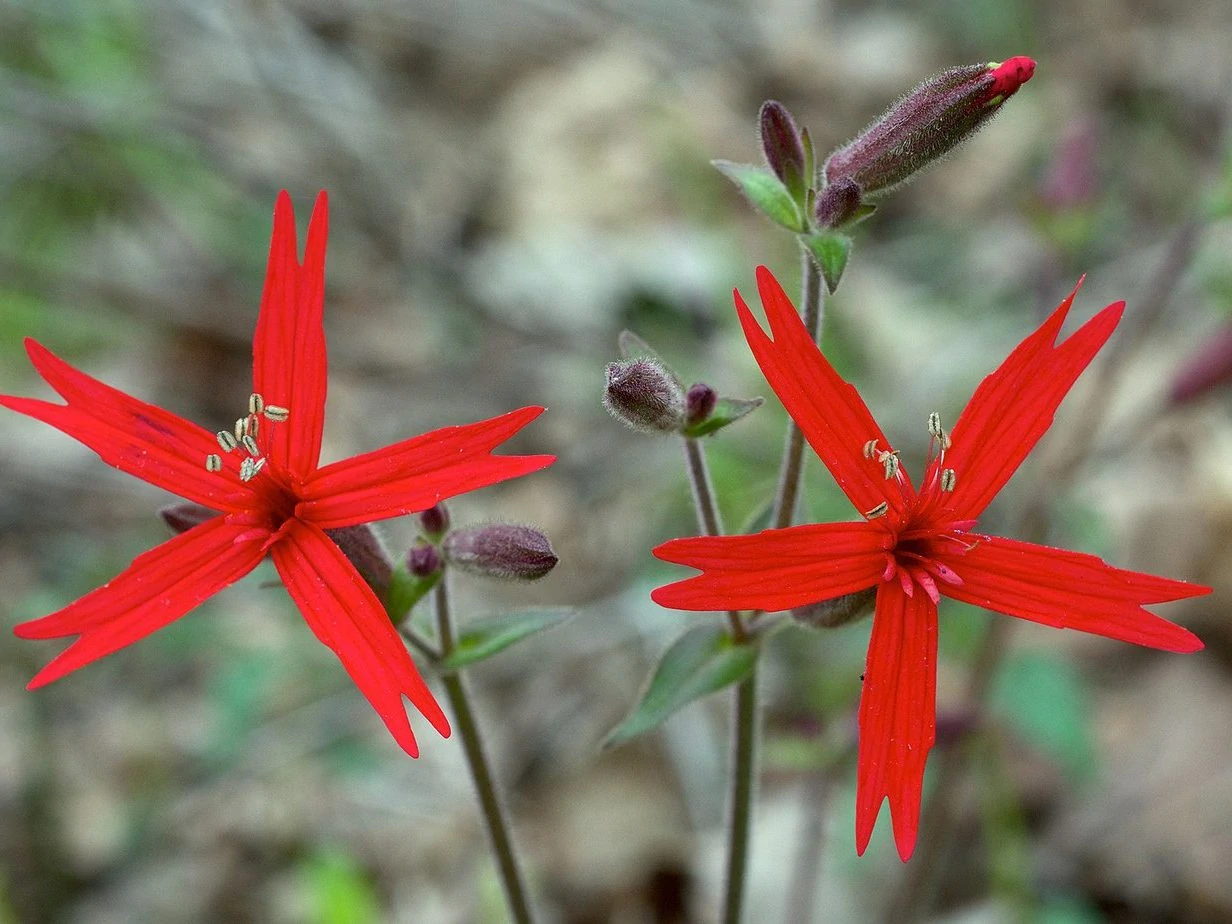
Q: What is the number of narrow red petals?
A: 10